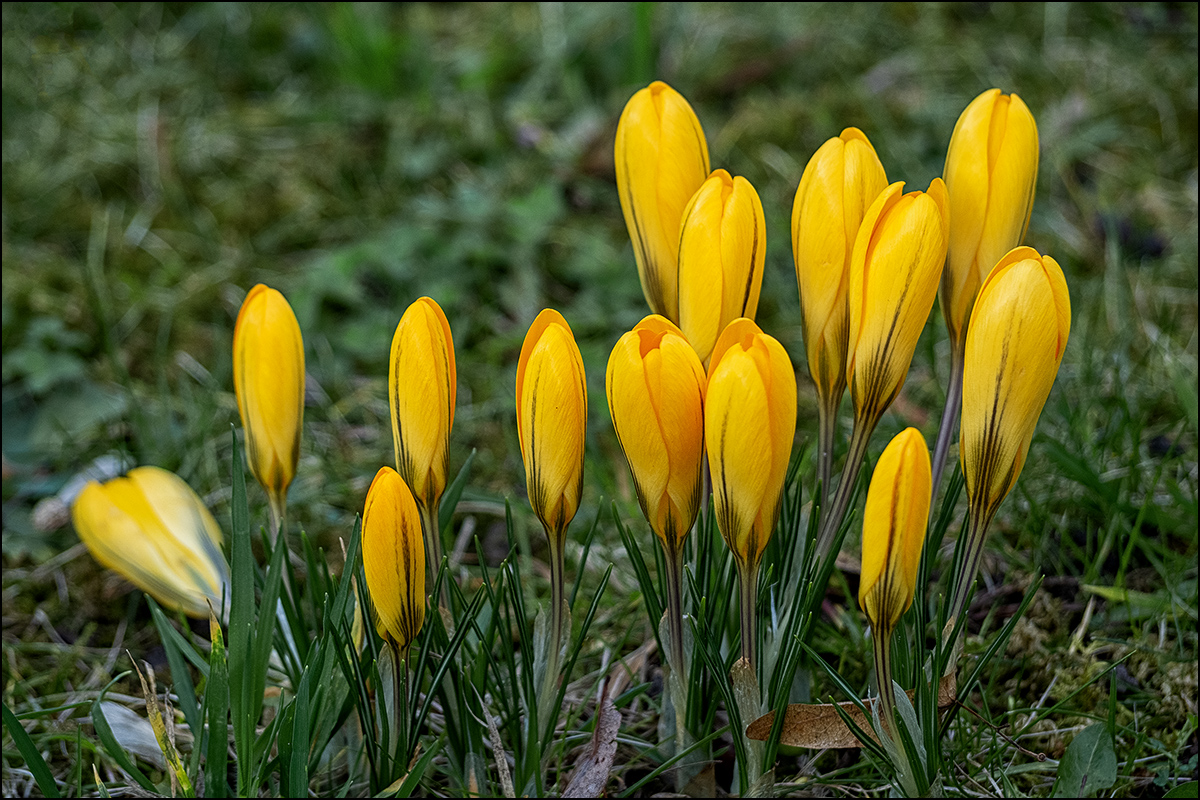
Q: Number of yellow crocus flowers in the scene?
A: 14